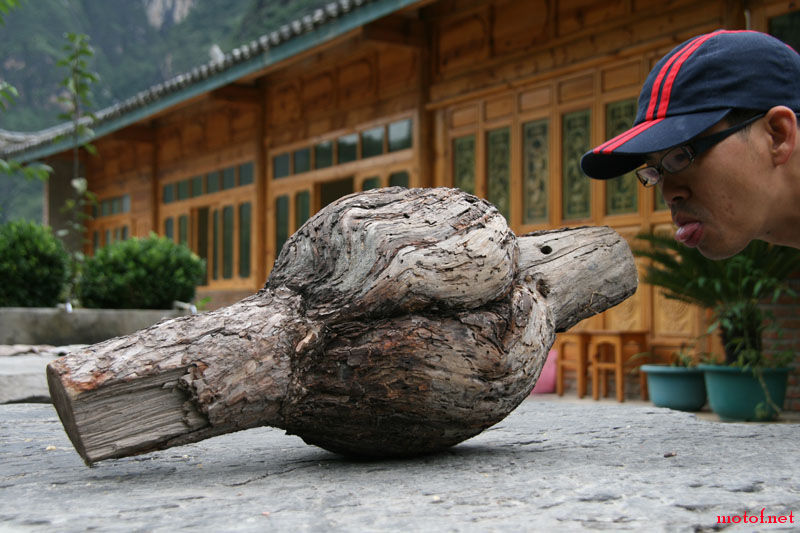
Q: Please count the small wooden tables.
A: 2